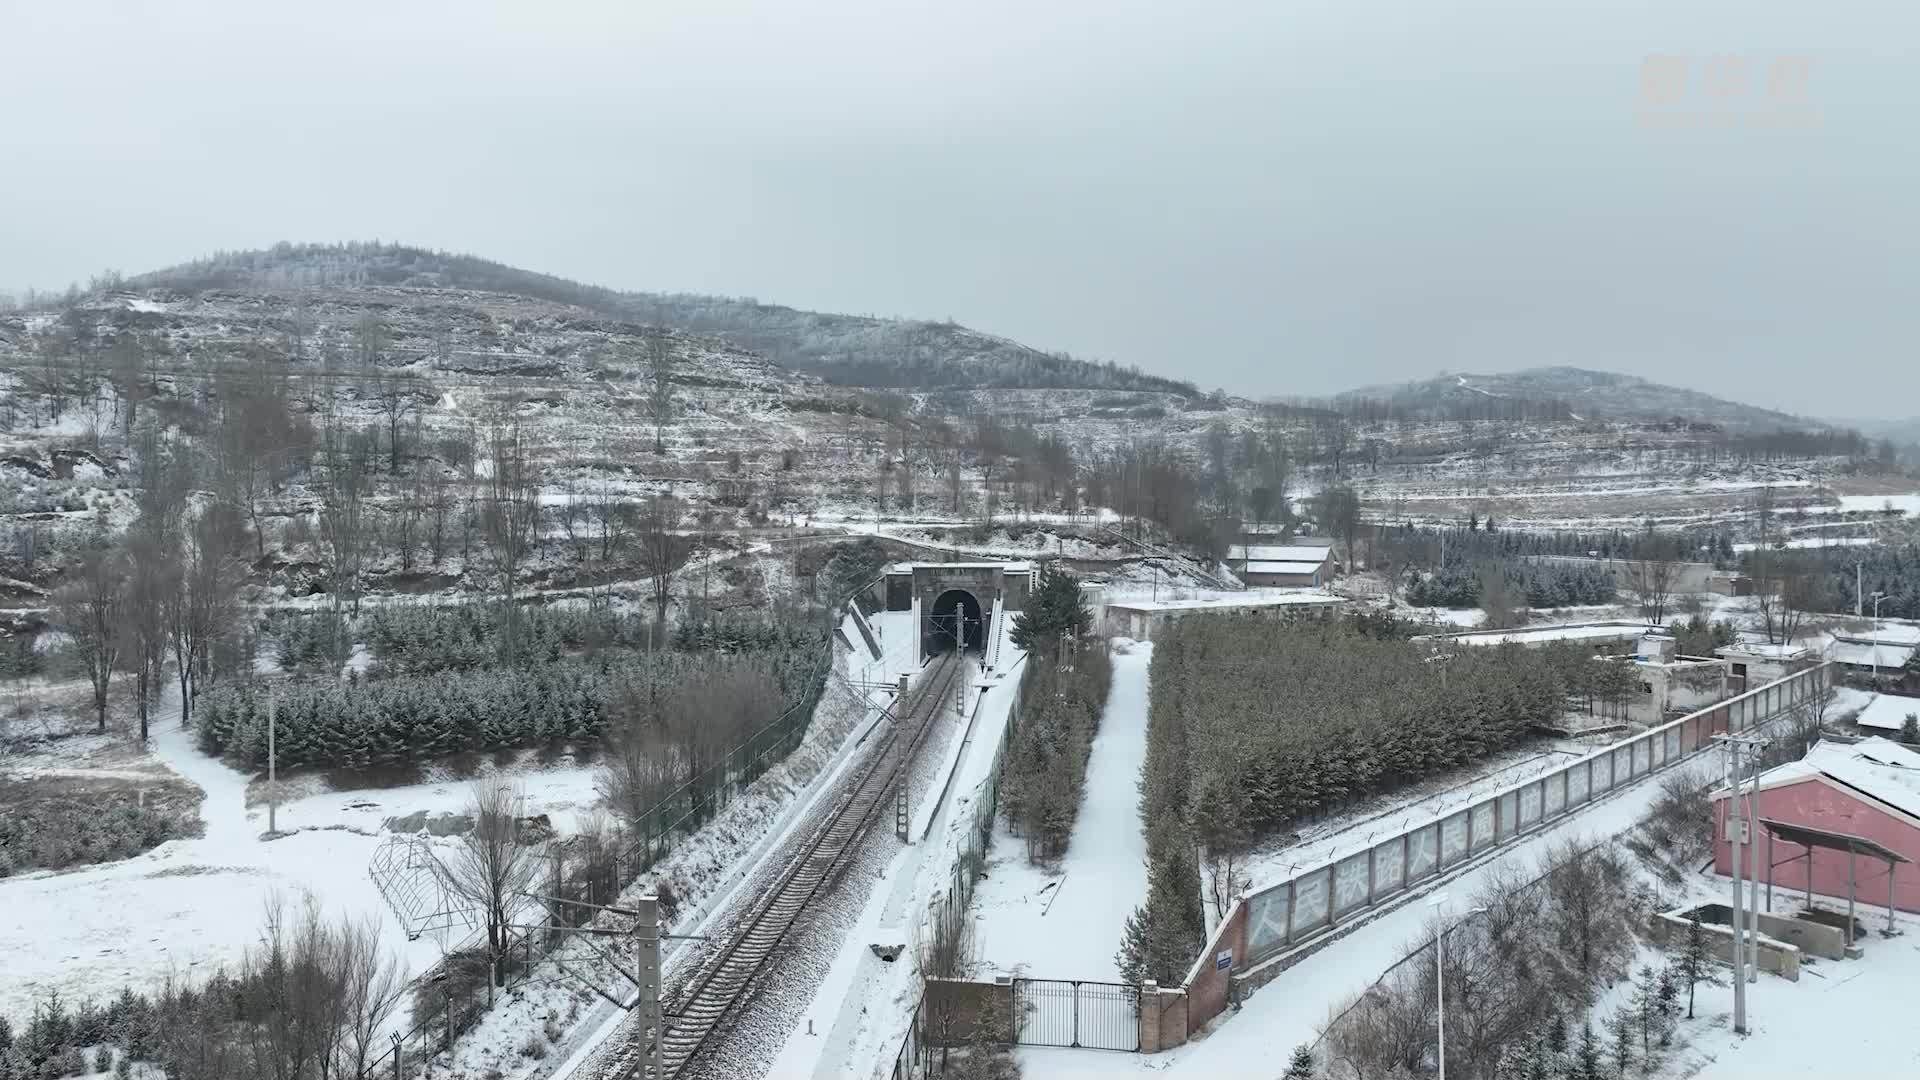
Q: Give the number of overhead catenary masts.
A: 3